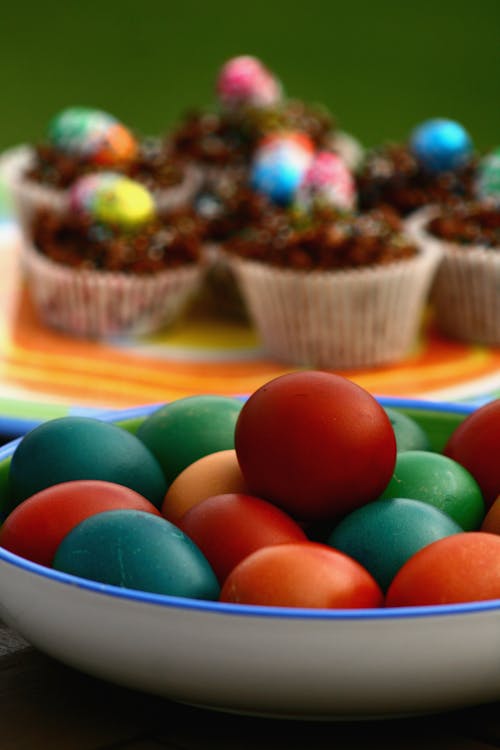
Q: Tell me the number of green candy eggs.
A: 2